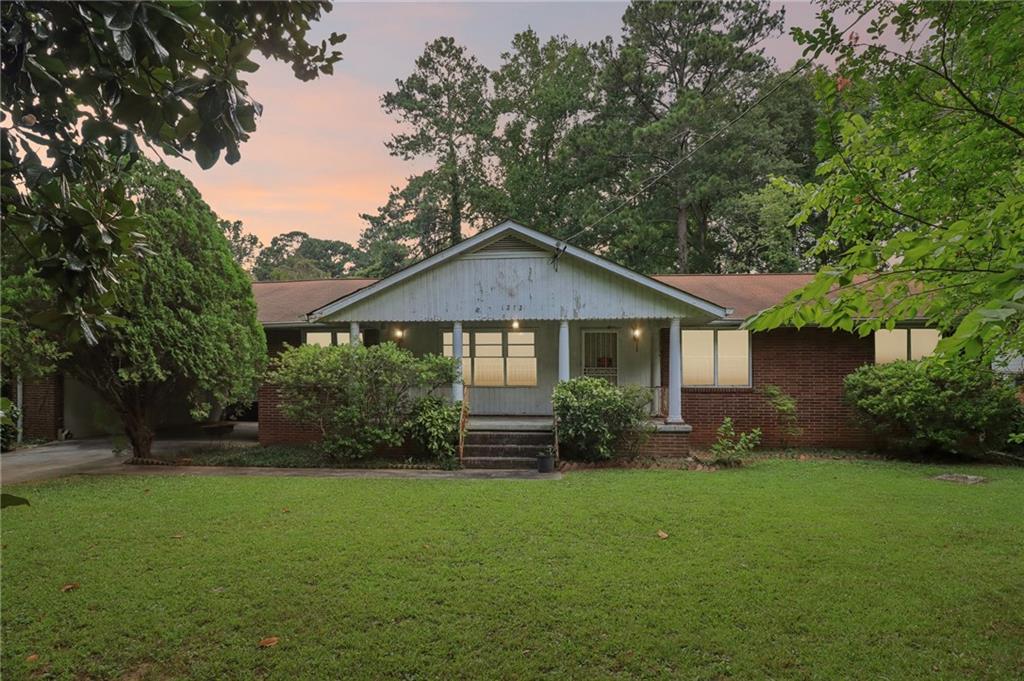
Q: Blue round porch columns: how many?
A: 4